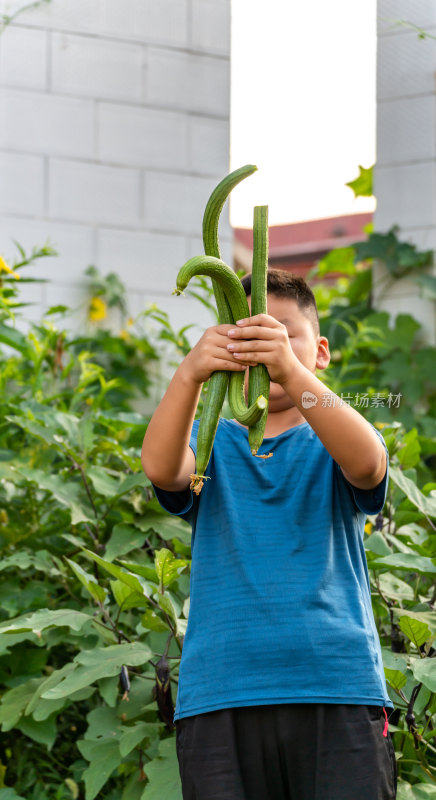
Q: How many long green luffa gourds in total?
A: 3